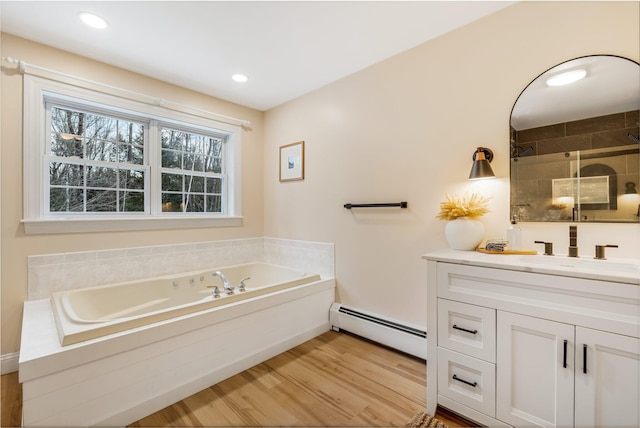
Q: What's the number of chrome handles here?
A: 2